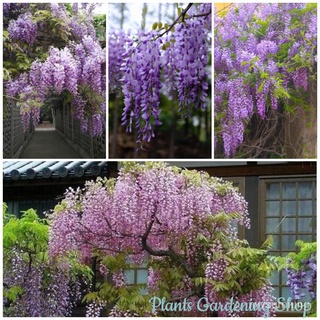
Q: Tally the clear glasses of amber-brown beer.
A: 0